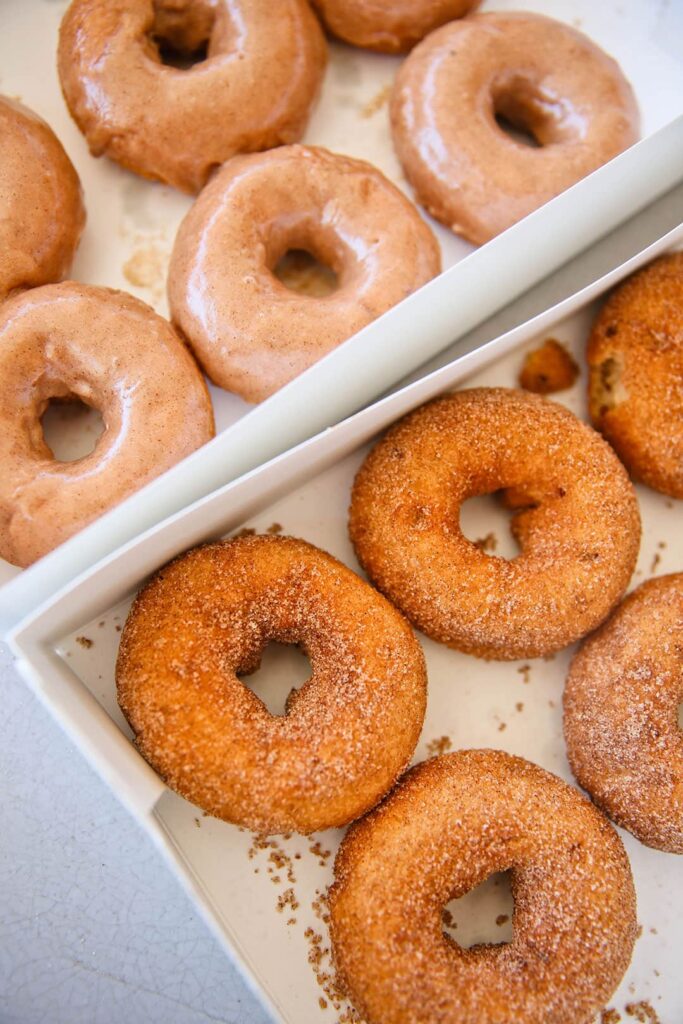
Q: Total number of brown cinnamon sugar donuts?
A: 5